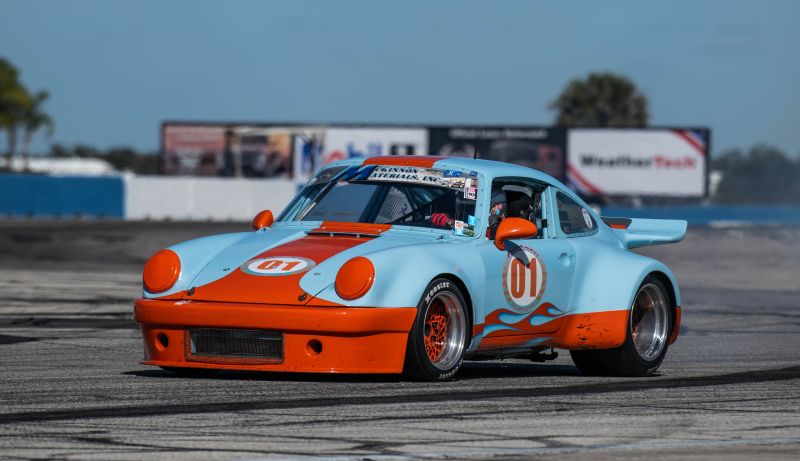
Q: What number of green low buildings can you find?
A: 0